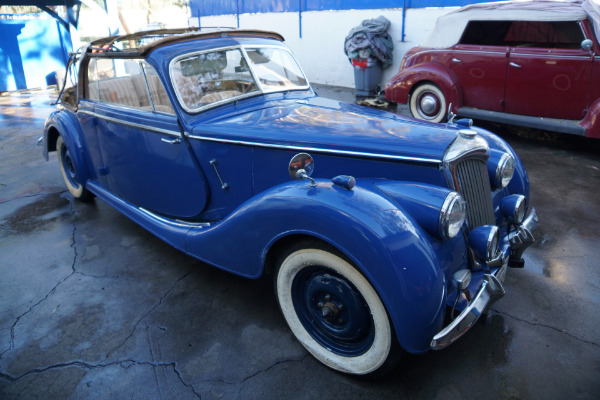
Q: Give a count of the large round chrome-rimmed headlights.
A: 2